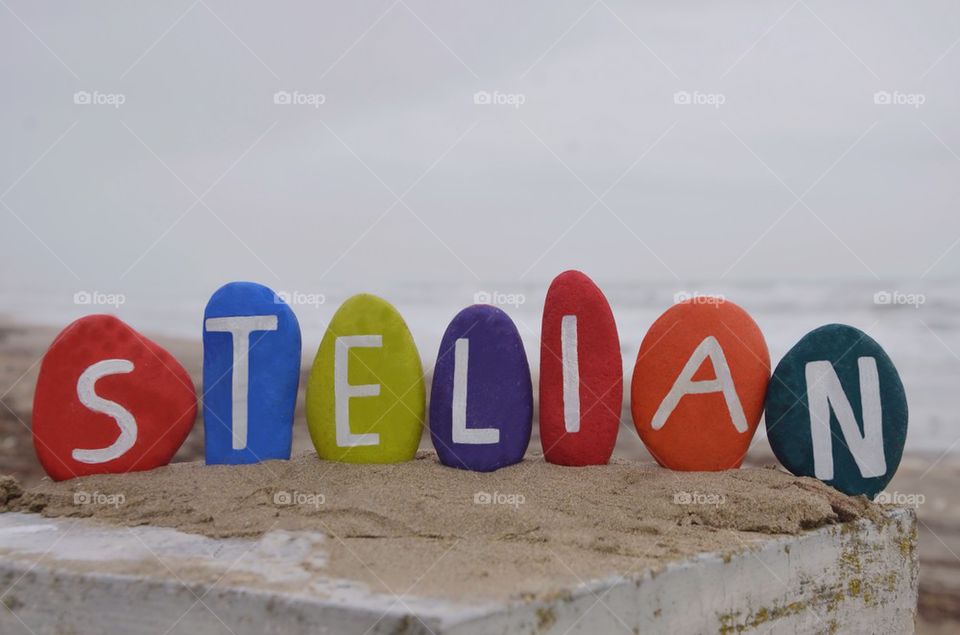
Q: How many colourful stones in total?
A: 7